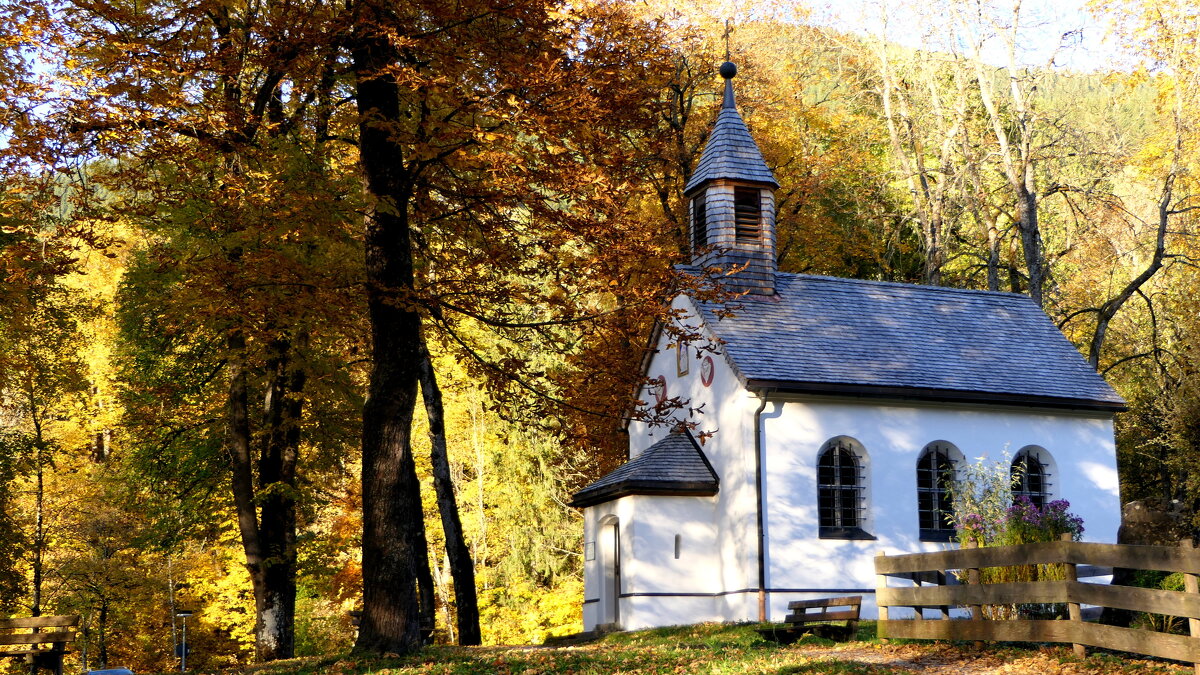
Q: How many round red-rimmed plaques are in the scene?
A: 2